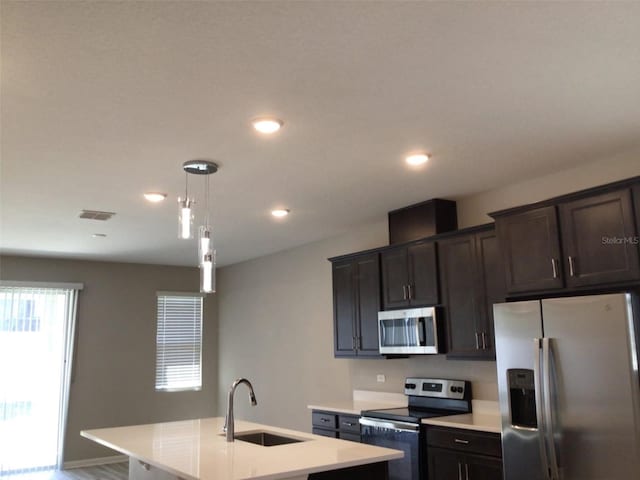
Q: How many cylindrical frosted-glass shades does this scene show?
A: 3